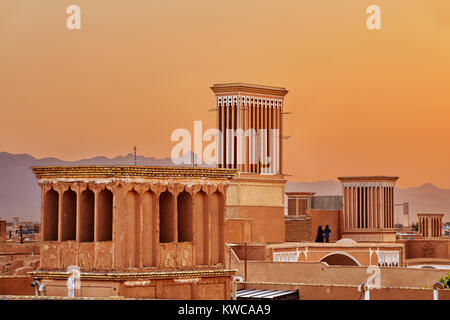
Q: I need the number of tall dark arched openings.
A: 6